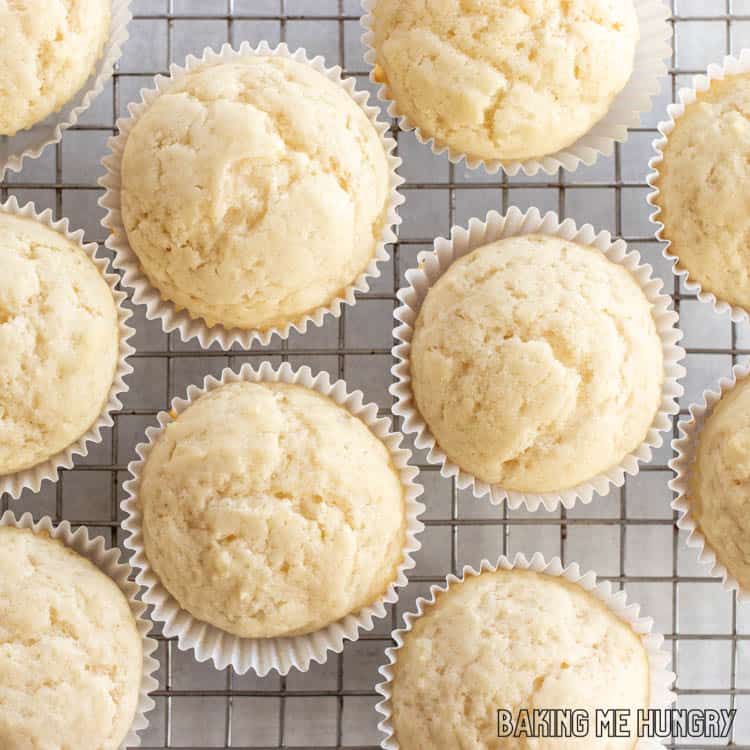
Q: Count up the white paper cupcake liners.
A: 10